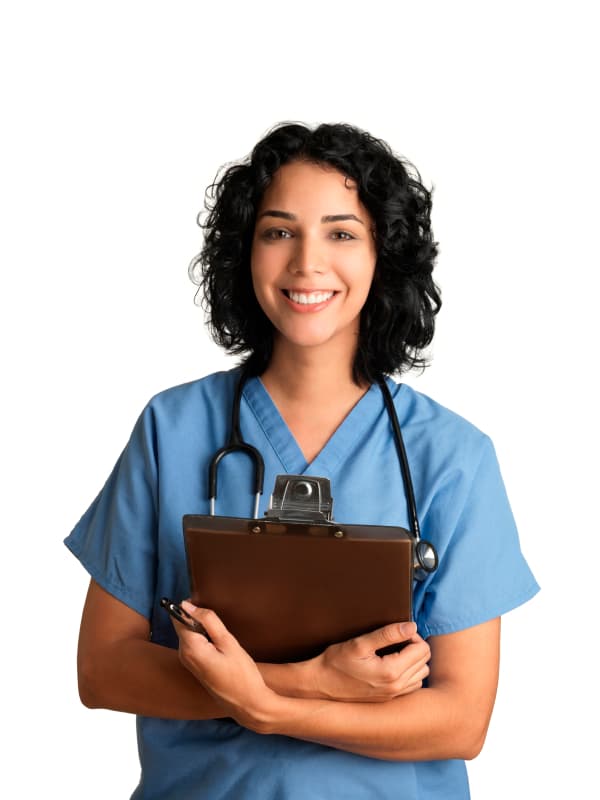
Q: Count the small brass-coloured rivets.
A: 2